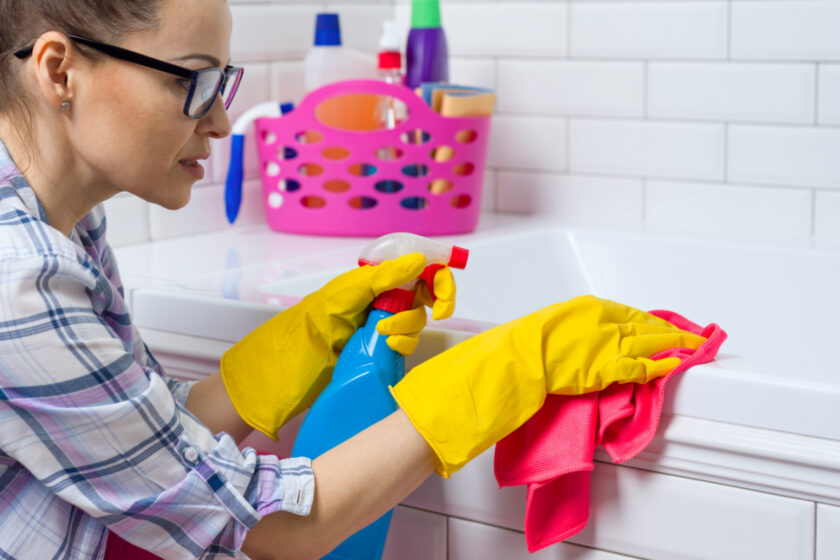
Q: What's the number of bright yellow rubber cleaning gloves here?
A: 2